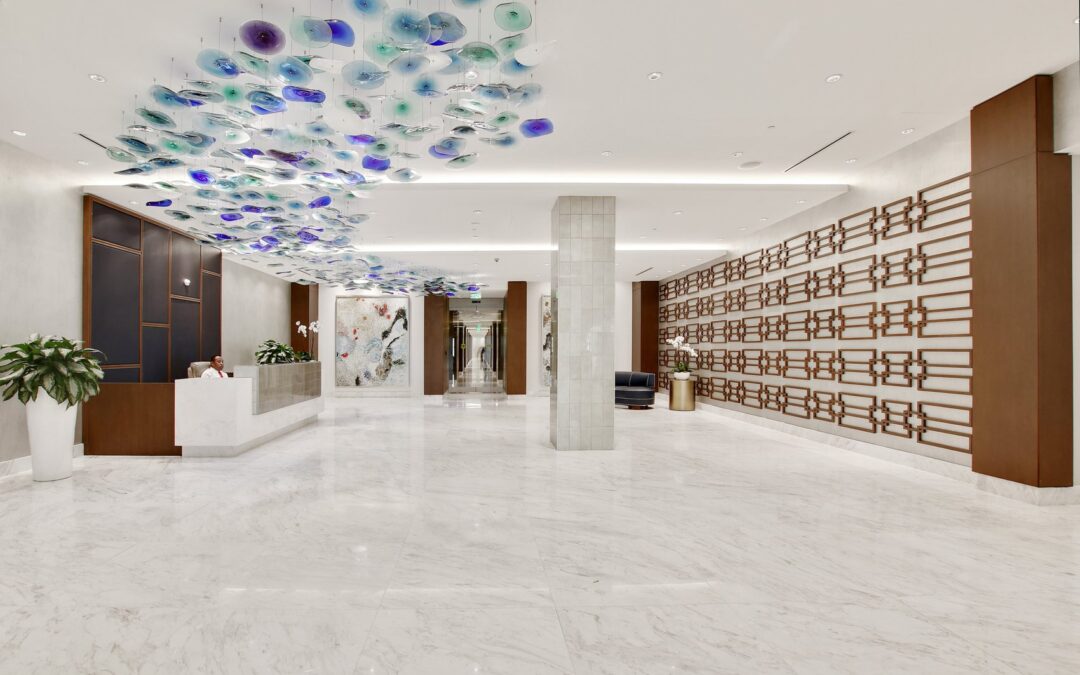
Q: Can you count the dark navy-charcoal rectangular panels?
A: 9